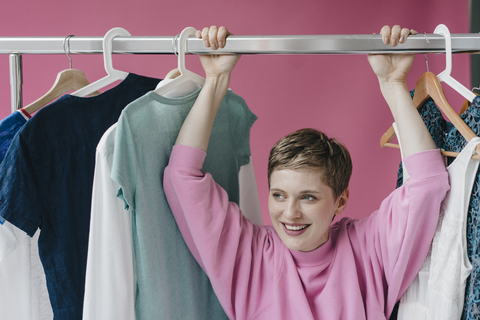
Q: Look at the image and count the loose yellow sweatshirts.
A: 0